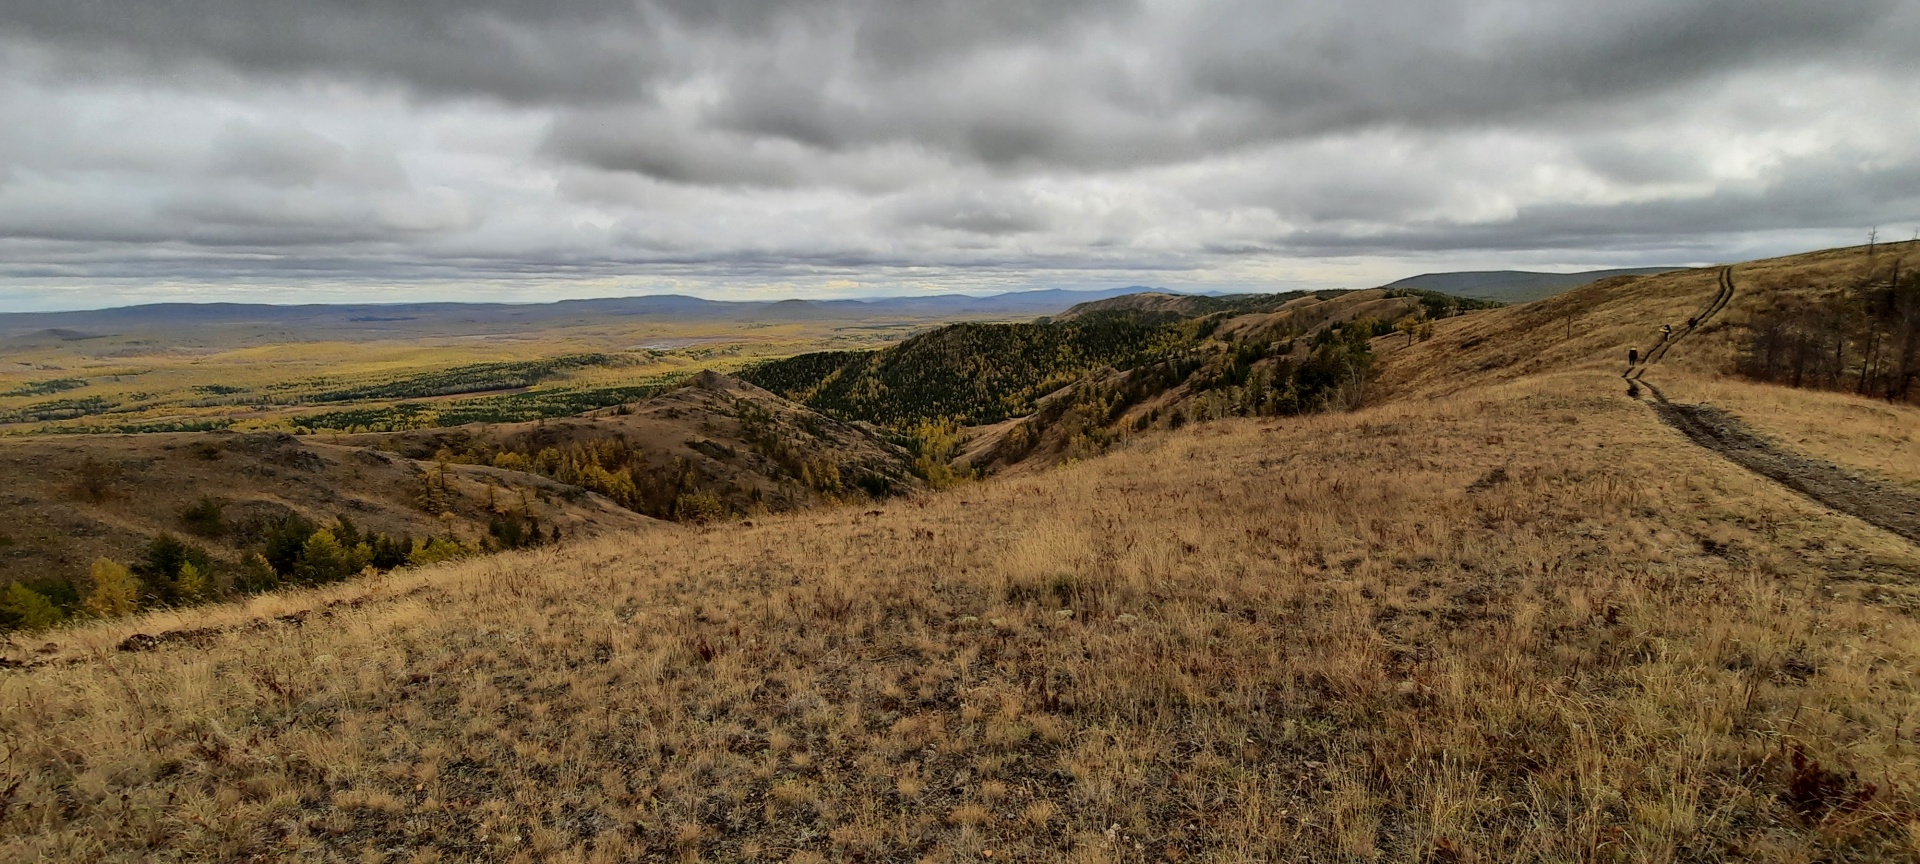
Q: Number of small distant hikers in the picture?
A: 3